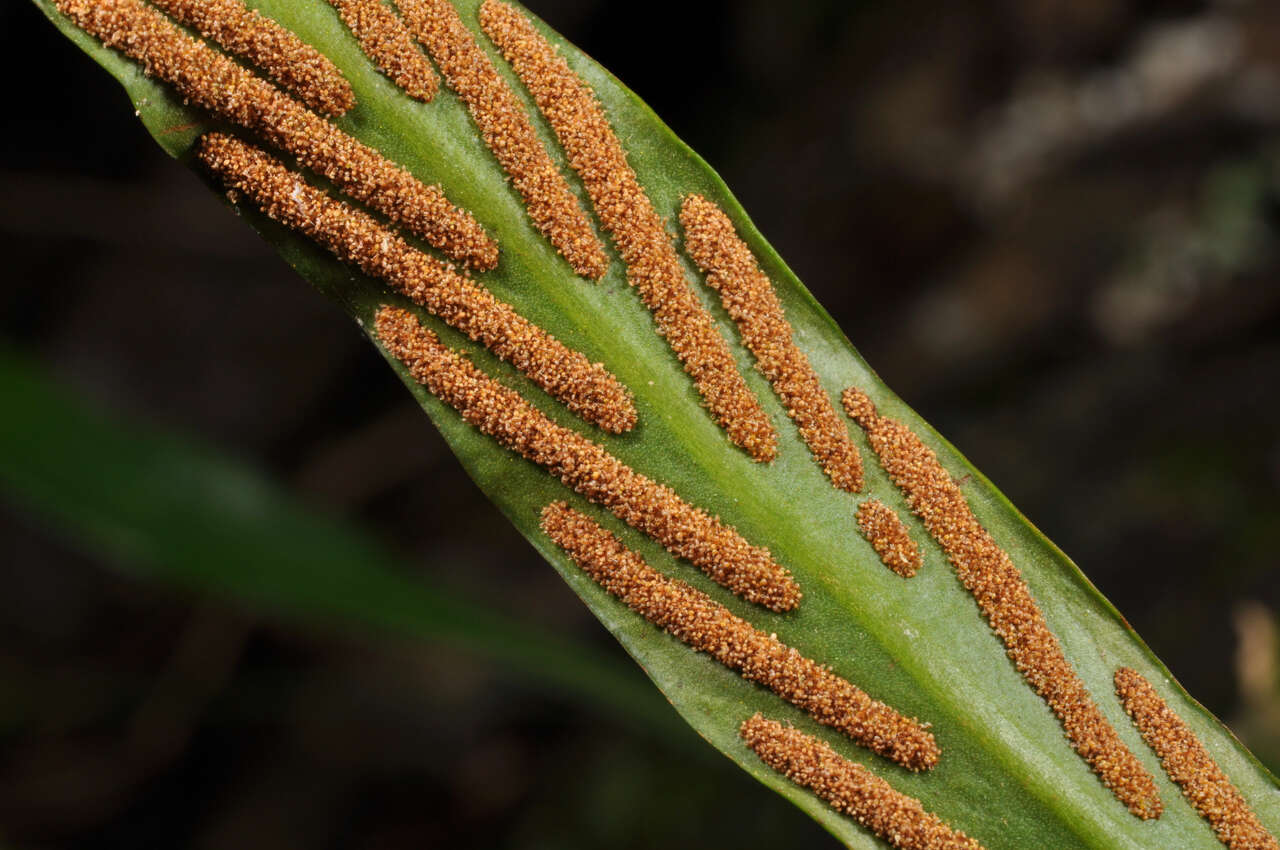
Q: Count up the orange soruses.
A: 13